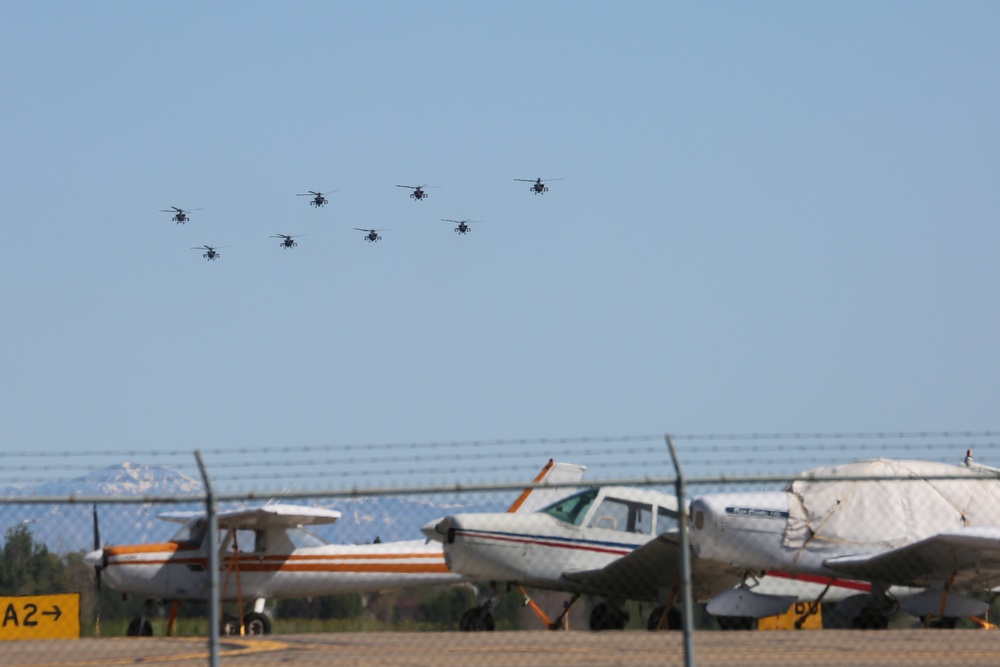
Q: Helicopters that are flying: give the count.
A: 8